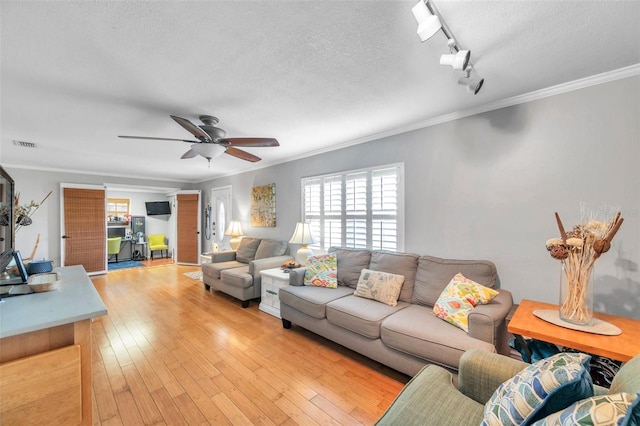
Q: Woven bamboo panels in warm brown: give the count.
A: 2